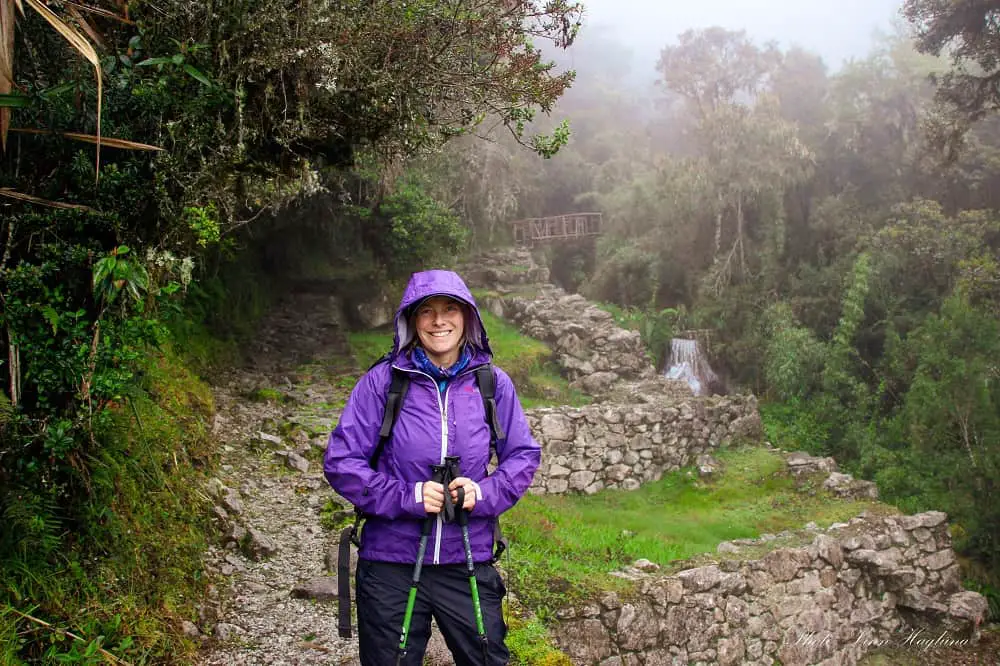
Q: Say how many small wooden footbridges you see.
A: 1